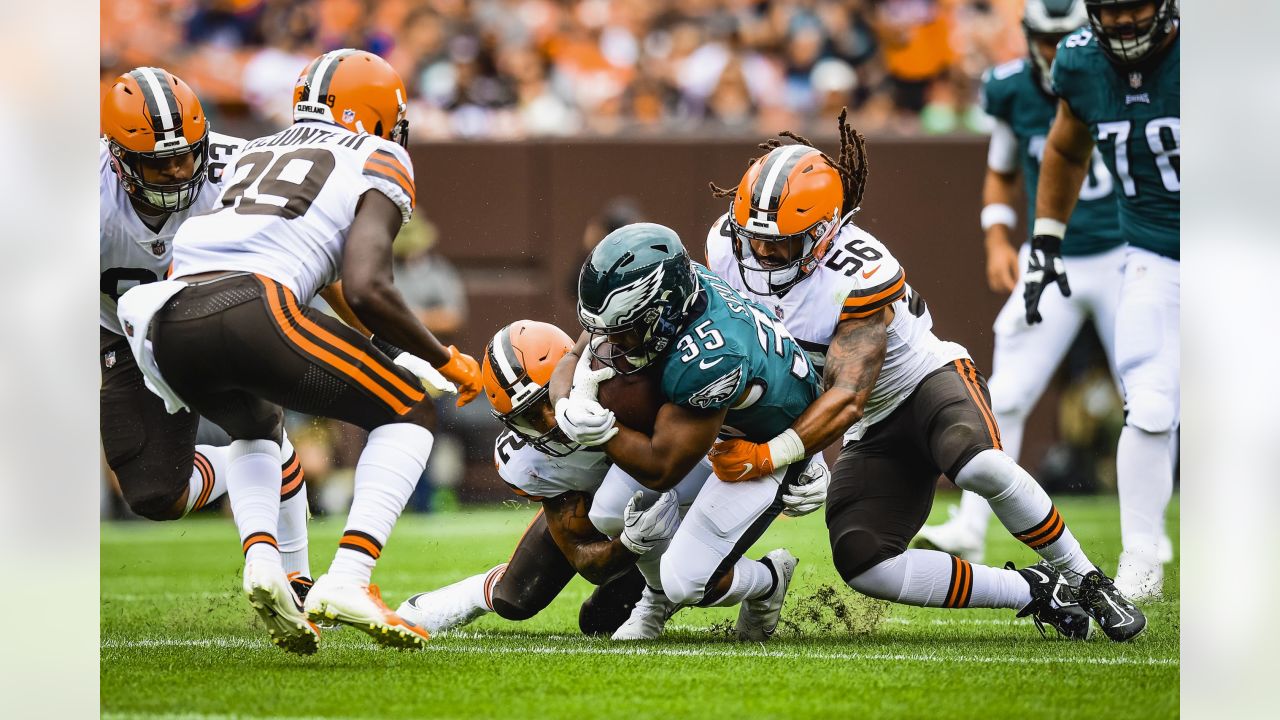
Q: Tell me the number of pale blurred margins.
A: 2